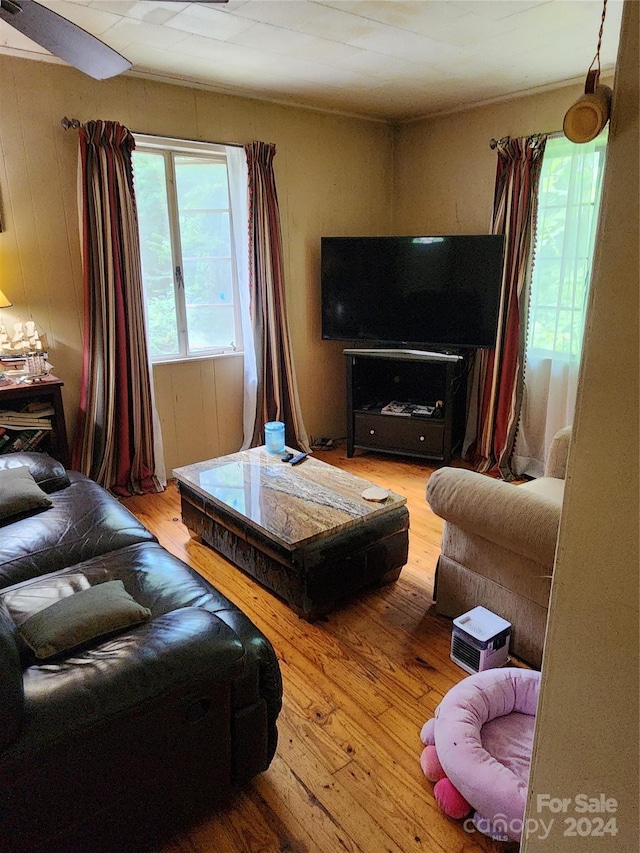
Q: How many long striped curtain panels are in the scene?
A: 3